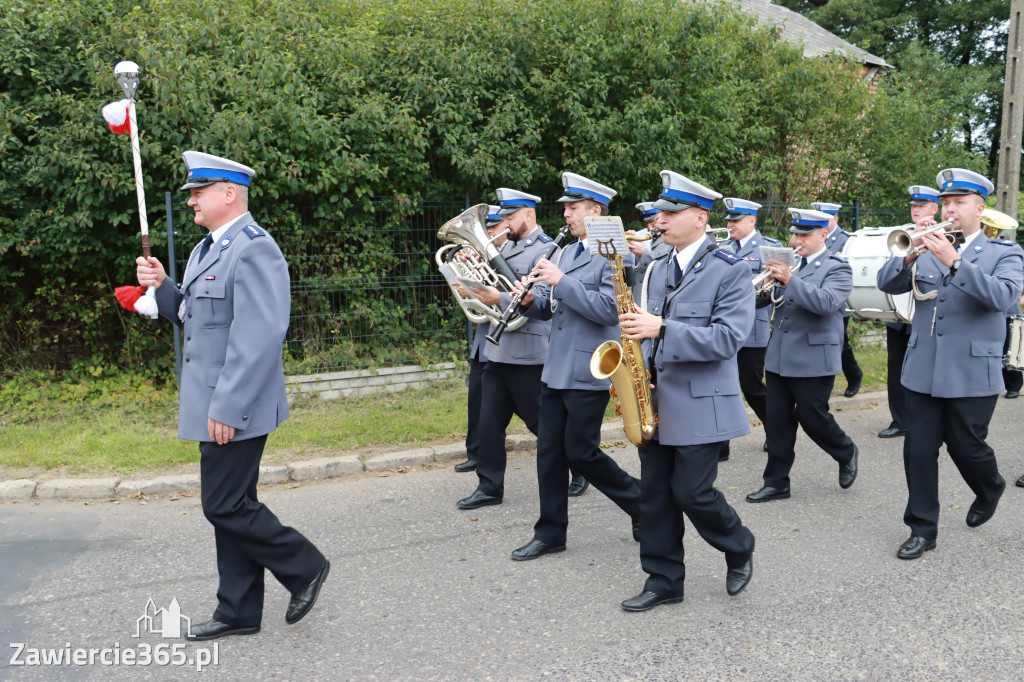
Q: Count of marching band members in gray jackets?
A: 11